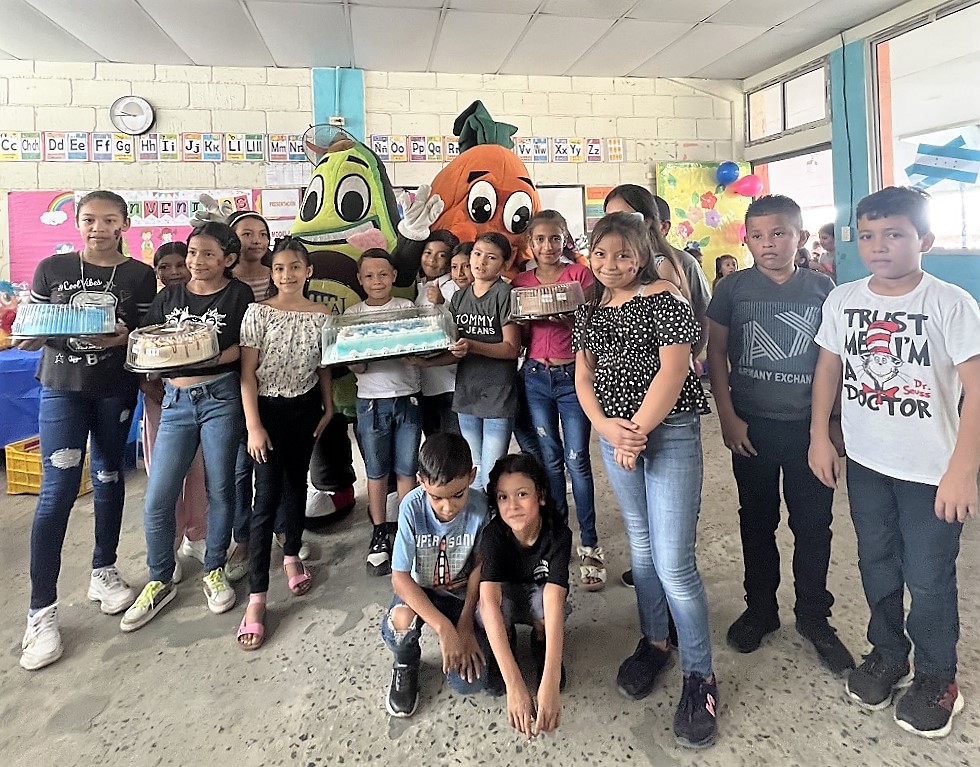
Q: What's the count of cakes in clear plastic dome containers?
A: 4